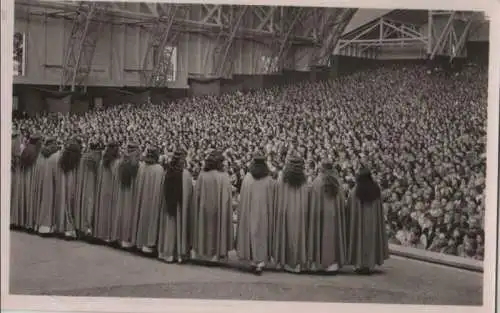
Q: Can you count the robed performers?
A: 14